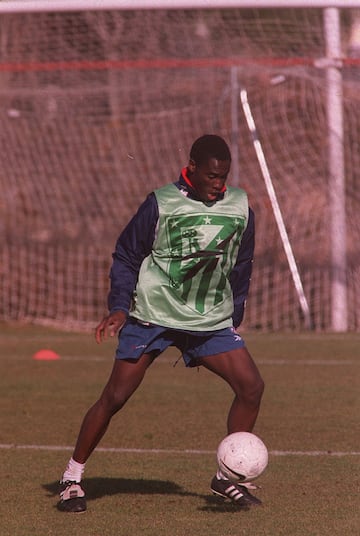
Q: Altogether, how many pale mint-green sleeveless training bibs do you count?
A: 1